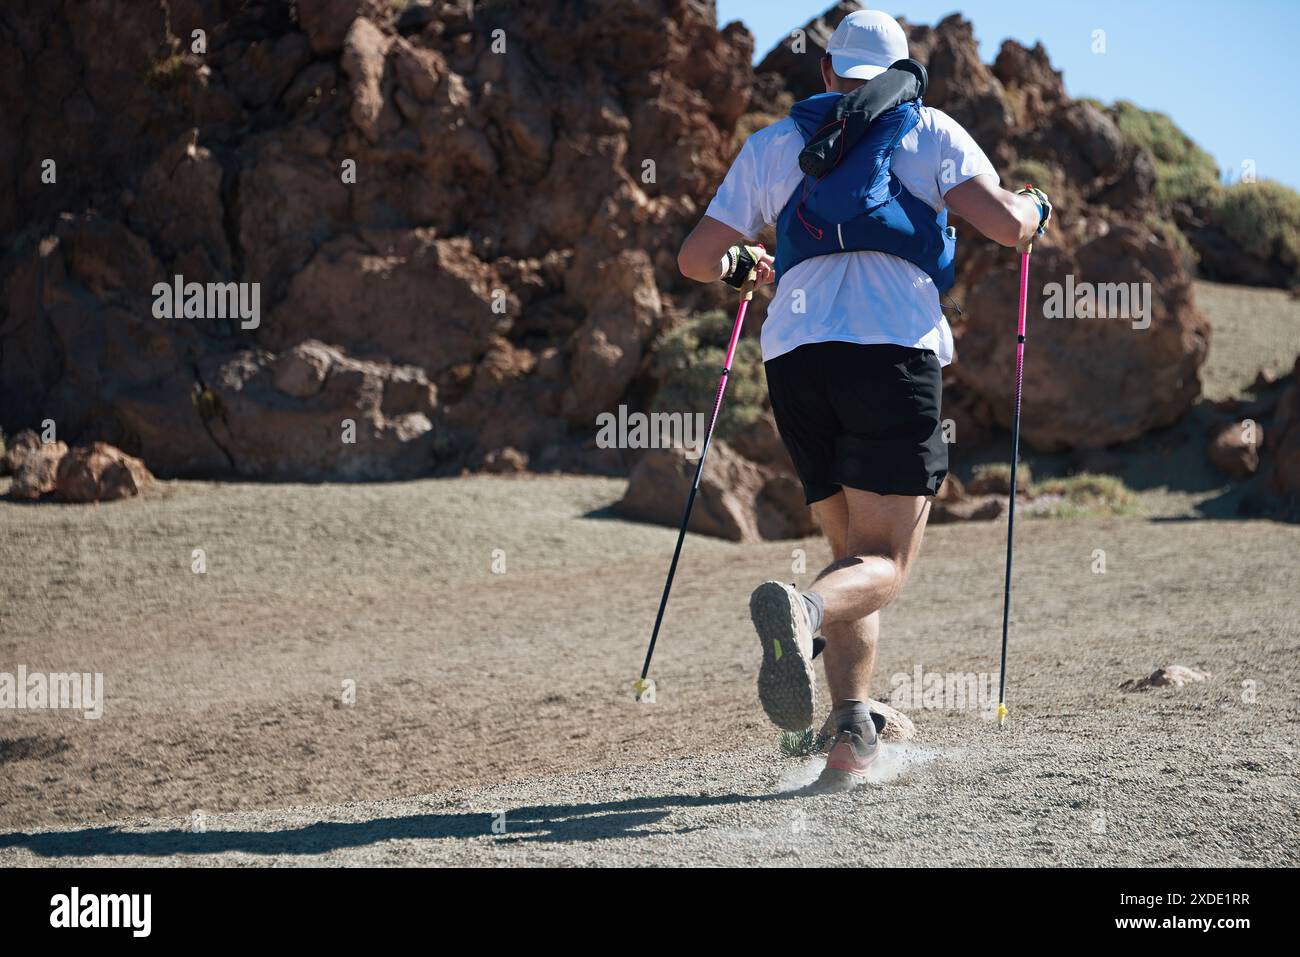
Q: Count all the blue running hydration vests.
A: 1